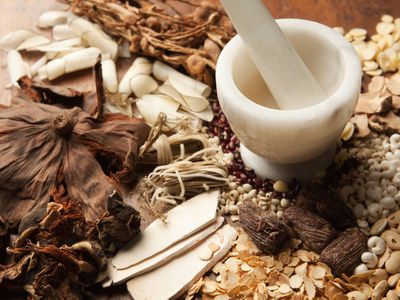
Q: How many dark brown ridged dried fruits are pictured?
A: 4